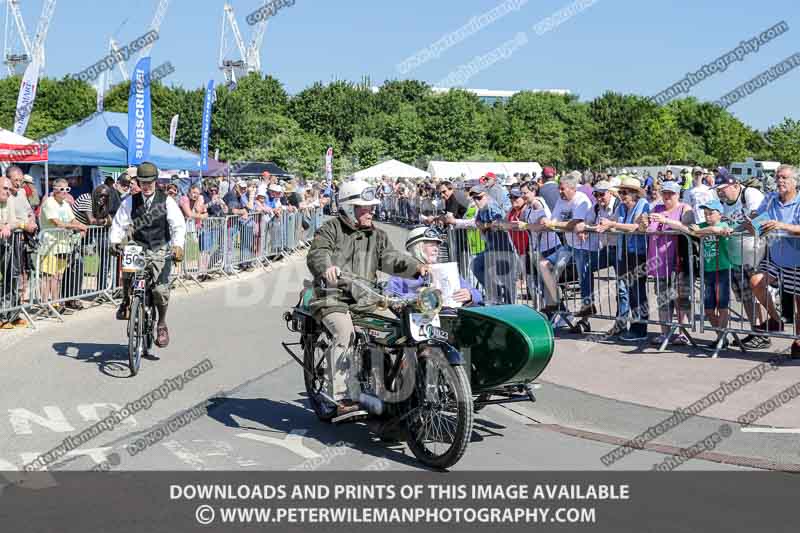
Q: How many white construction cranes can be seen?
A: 3